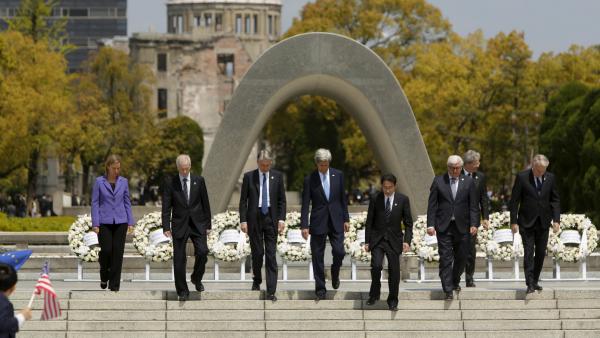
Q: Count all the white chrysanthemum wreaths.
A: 8